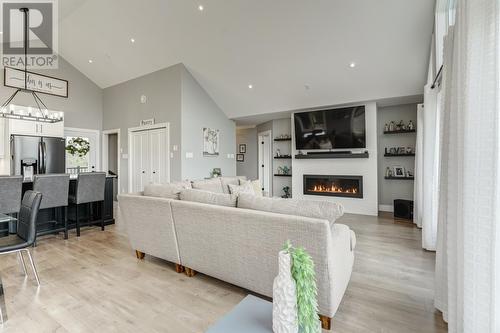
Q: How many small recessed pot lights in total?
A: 5